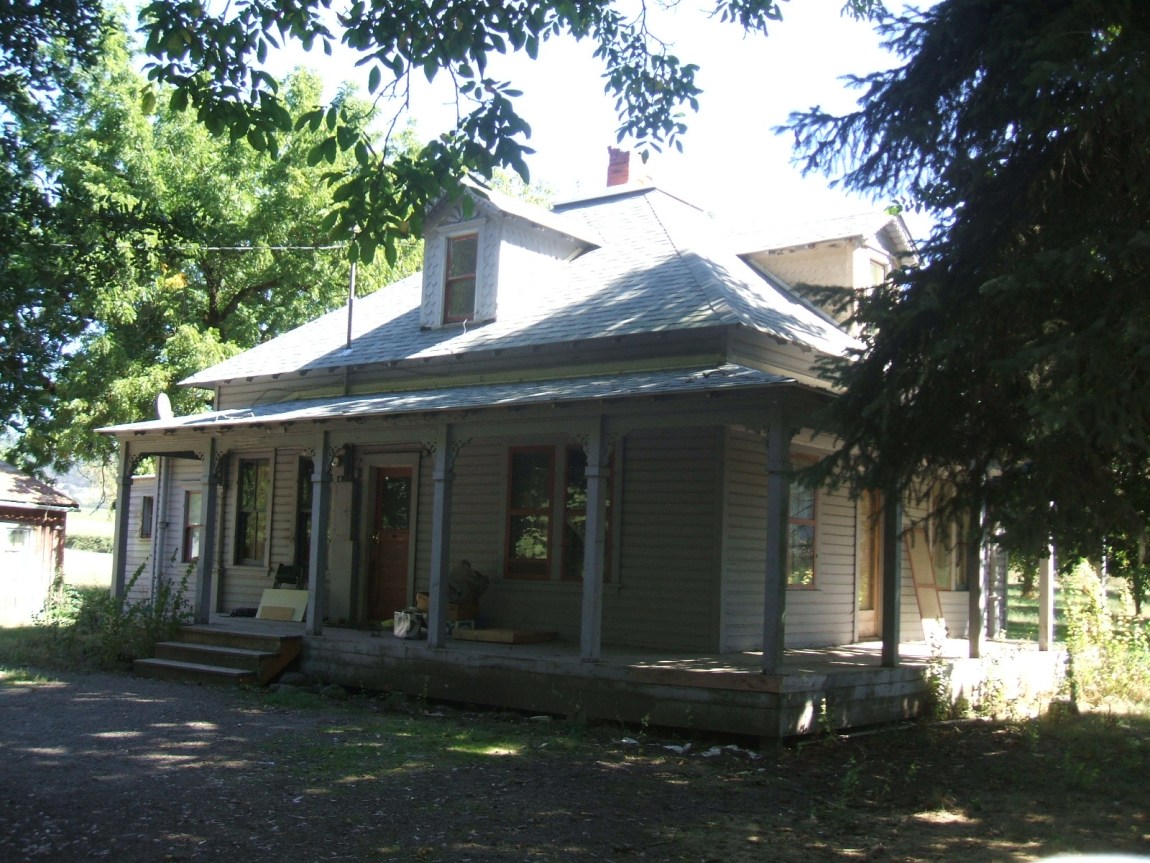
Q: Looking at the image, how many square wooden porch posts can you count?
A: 9